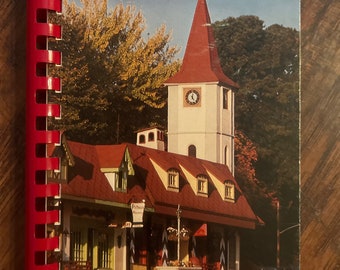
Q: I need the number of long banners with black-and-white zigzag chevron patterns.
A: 4